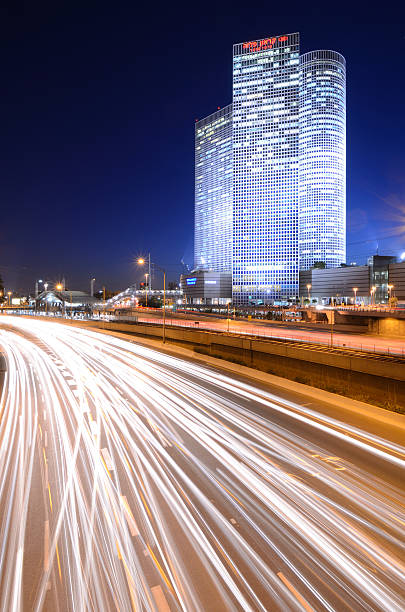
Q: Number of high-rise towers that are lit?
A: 3